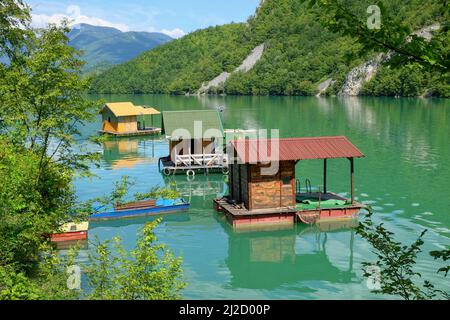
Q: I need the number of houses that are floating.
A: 3